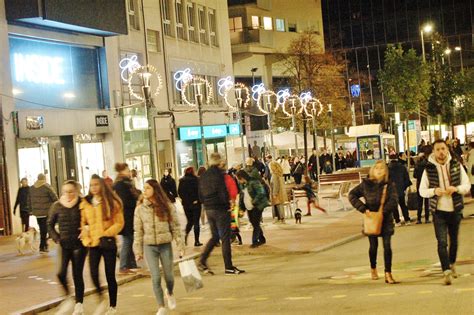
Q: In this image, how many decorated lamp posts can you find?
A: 6